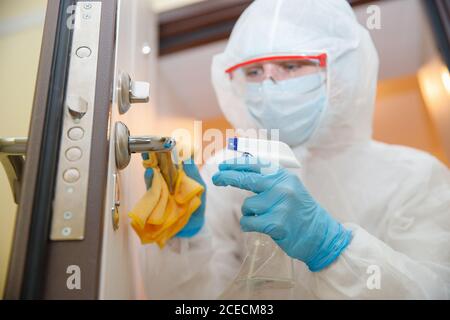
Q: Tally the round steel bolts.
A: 4